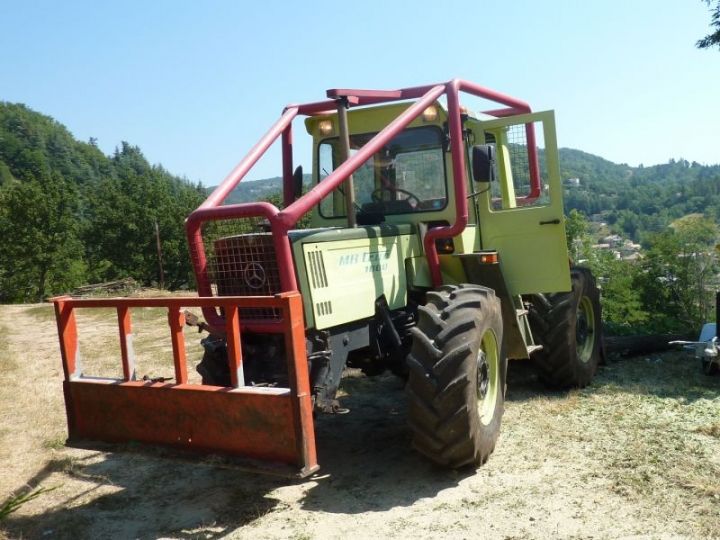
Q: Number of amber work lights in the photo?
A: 2